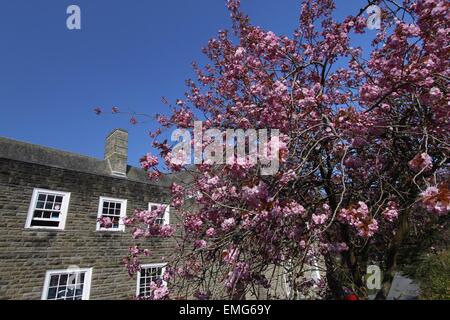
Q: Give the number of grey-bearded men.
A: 0